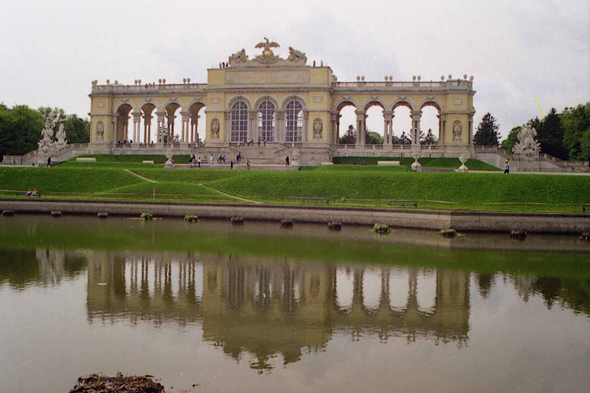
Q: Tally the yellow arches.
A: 11